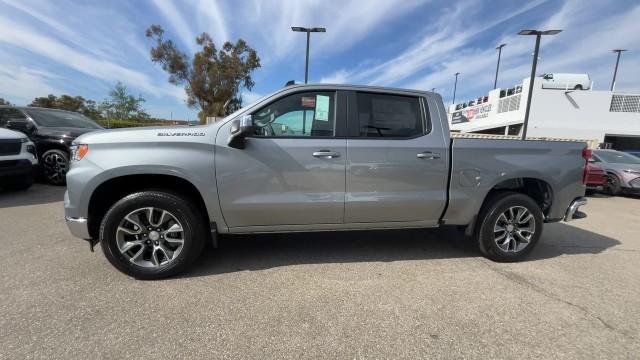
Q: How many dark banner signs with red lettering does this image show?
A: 1